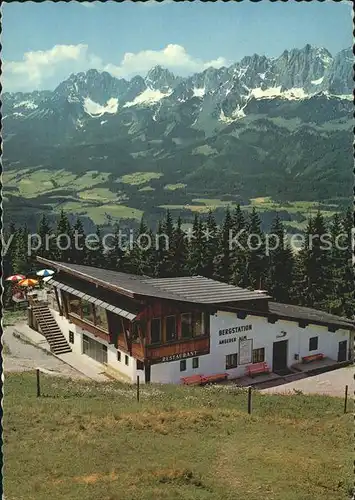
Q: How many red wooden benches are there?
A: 4